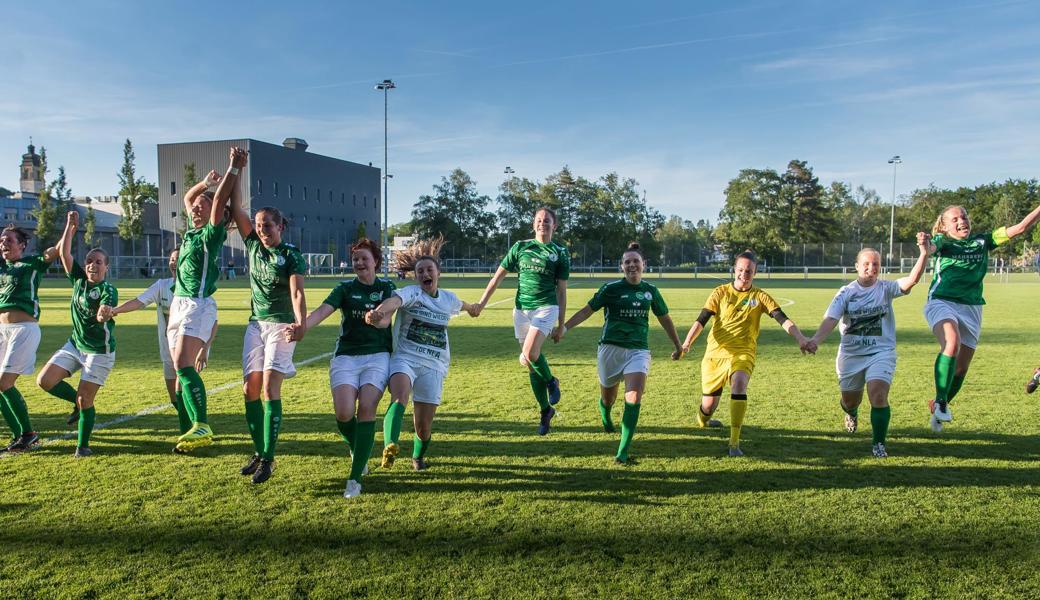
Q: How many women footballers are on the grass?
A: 12